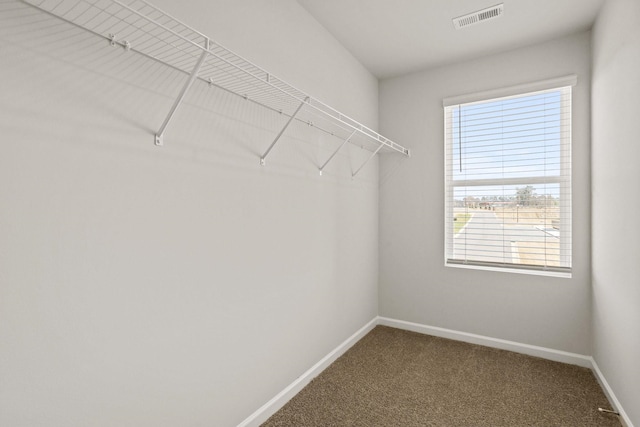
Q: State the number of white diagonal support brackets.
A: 4